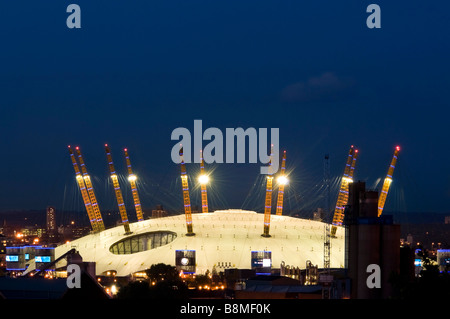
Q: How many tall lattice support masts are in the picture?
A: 11